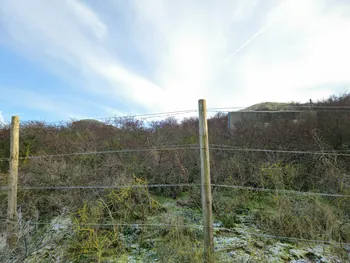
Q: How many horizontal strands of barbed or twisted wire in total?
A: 4